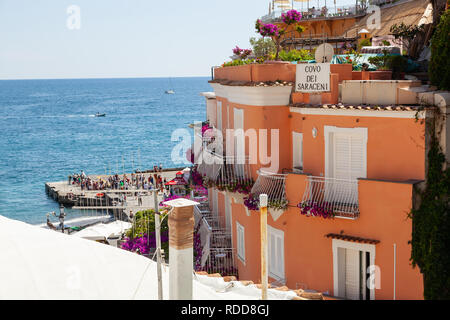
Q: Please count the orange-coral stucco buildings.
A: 1